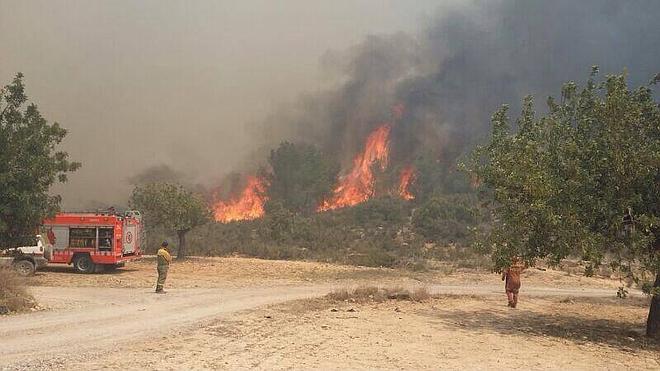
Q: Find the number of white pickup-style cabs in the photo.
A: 1